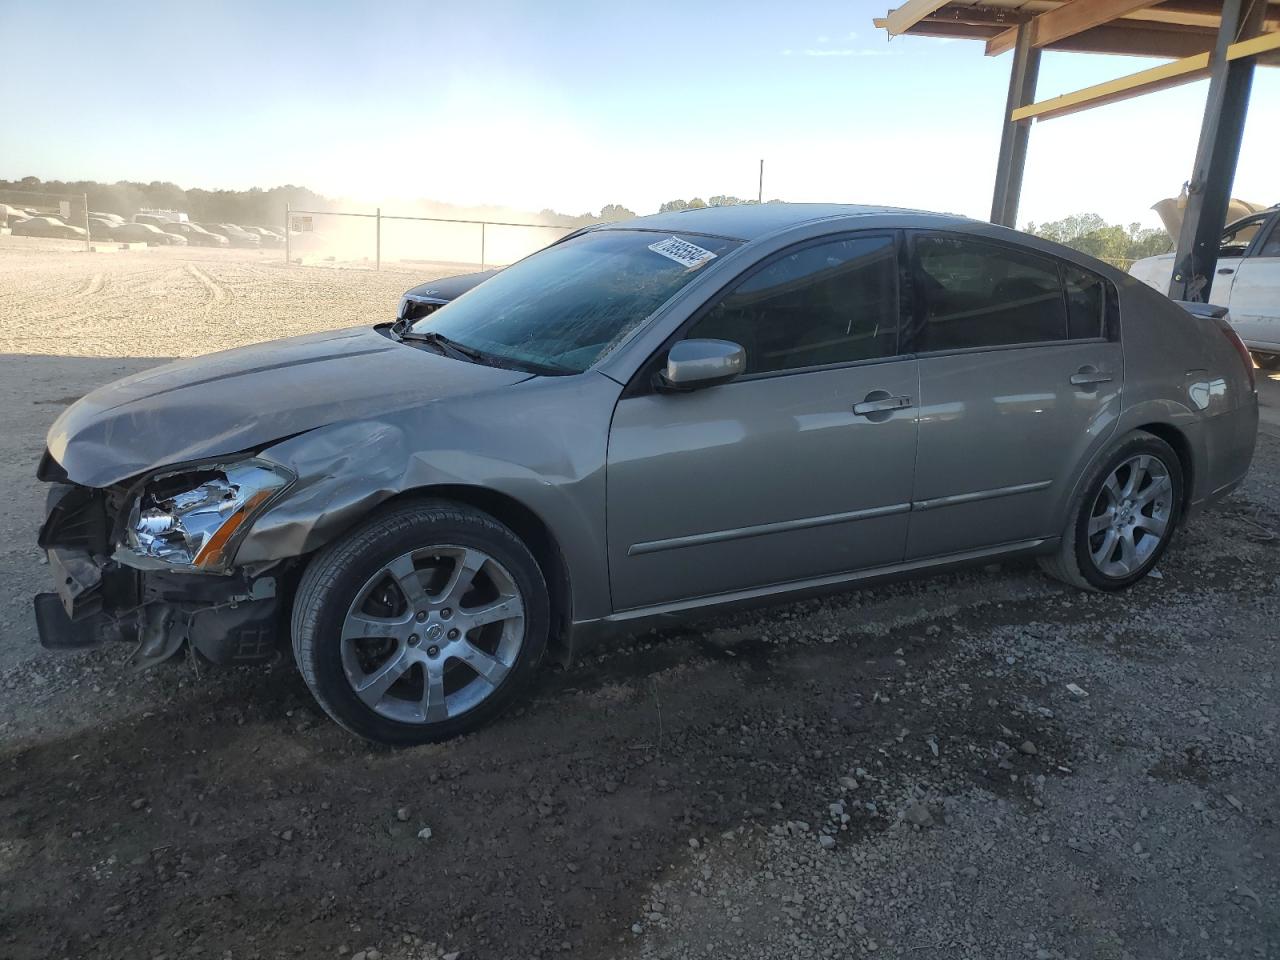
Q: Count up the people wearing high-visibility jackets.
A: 0